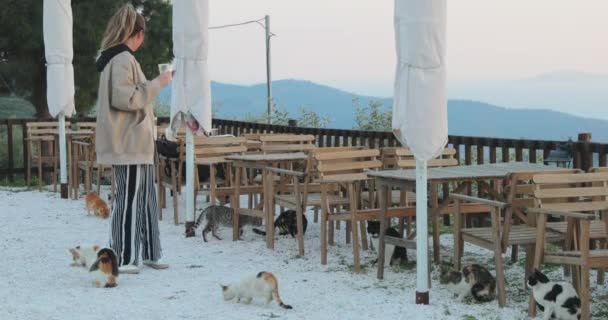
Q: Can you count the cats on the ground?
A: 9